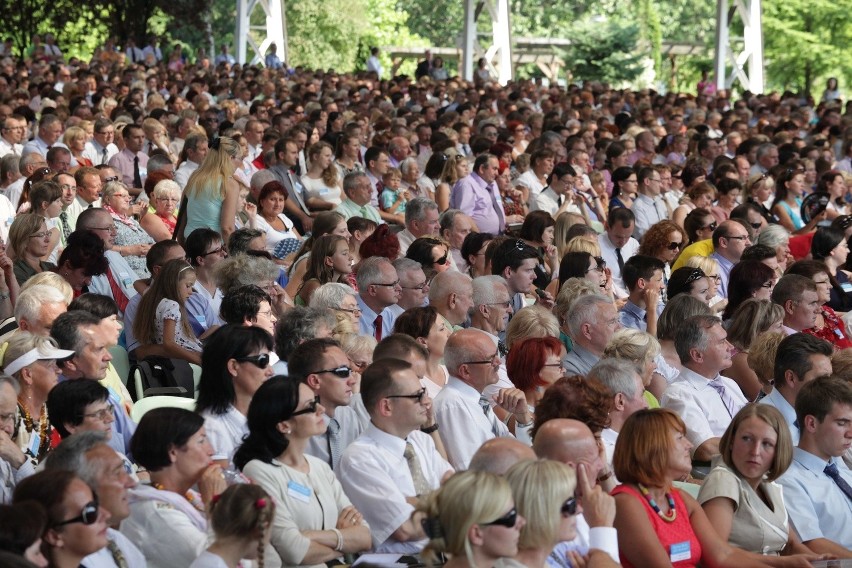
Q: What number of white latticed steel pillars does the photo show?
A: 3